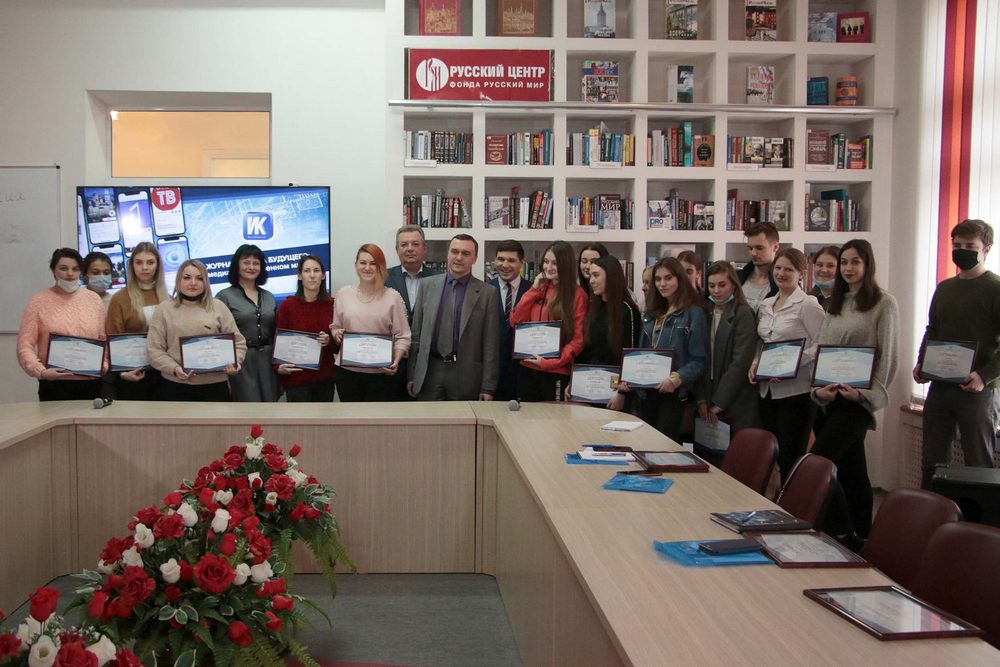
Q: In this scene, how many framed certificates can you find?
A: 15